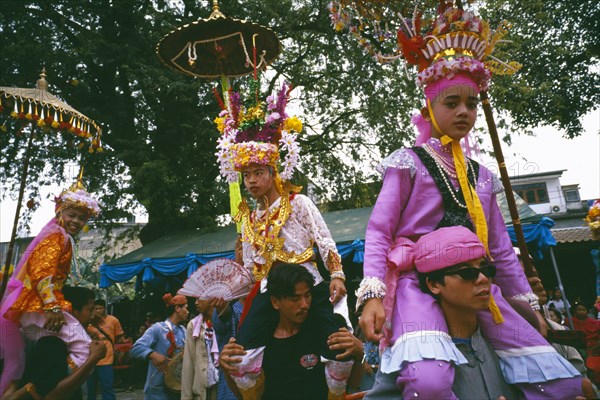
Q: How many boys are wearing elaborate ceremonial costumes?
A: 3